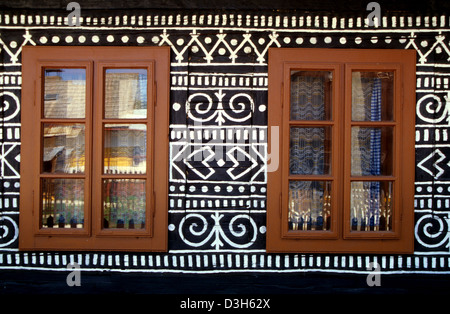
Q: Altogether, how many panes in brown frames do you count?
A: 12